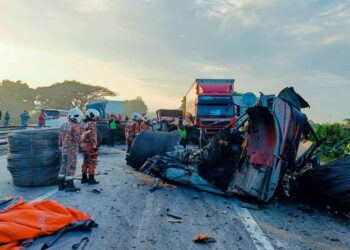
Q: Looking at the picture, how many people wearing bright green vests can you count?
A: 2